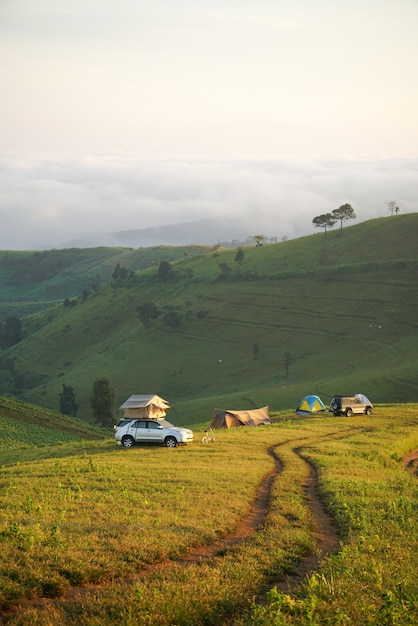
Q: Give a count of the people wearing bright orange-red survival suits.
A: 0